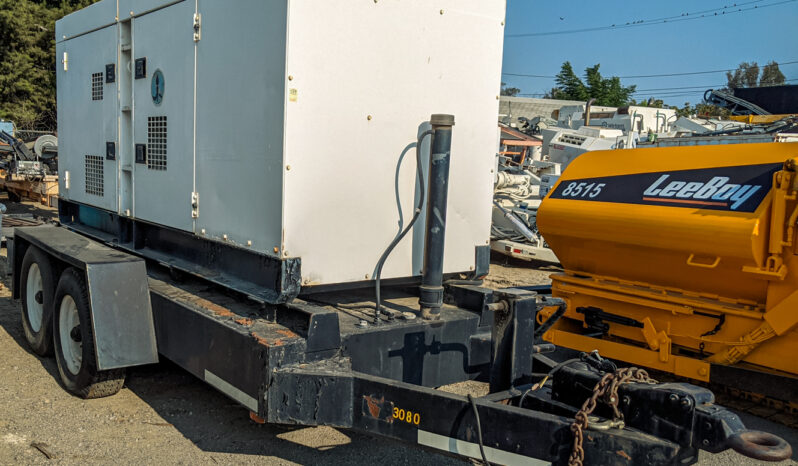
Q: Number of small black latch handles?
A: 4